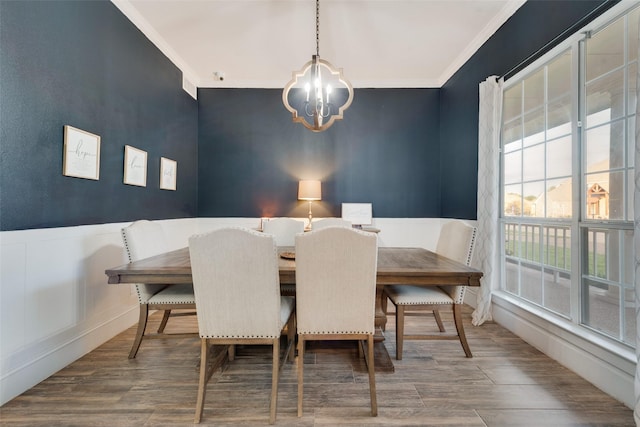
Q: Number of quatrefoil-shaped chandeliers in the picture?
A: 1